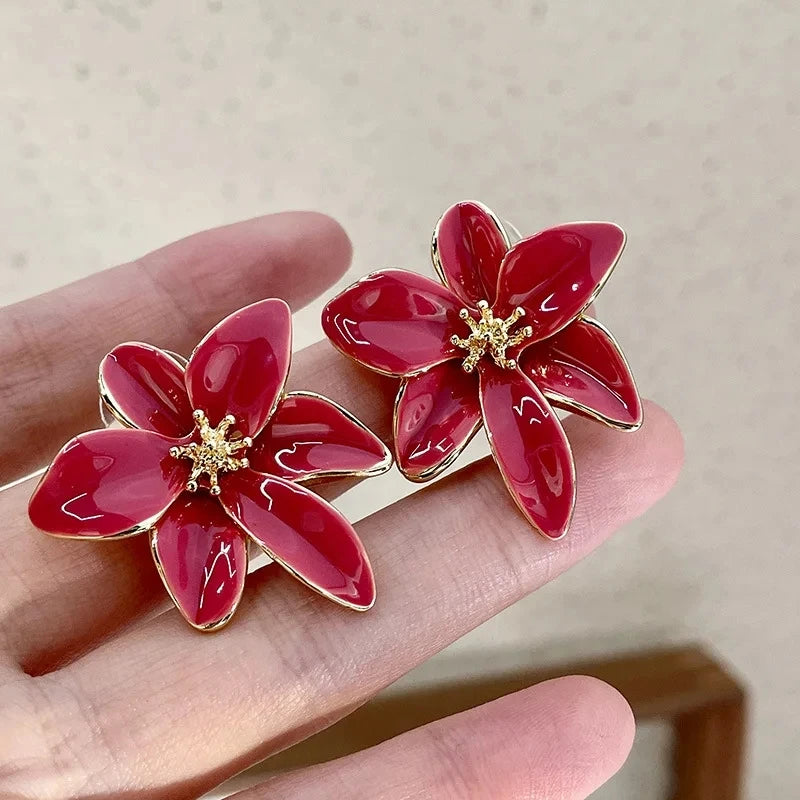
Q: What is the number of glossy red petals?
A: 12